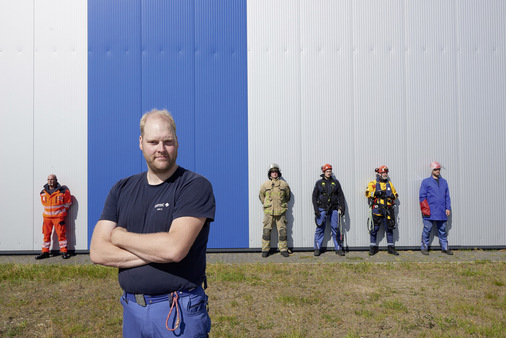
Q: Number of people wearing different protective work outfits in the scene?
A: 5